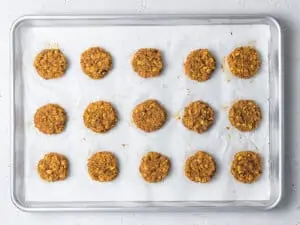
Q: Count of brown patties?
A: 15